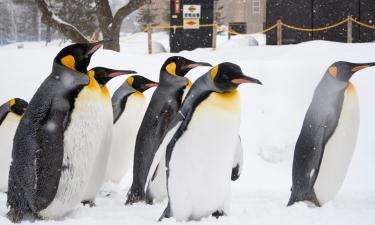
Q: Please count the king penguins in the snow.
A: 7